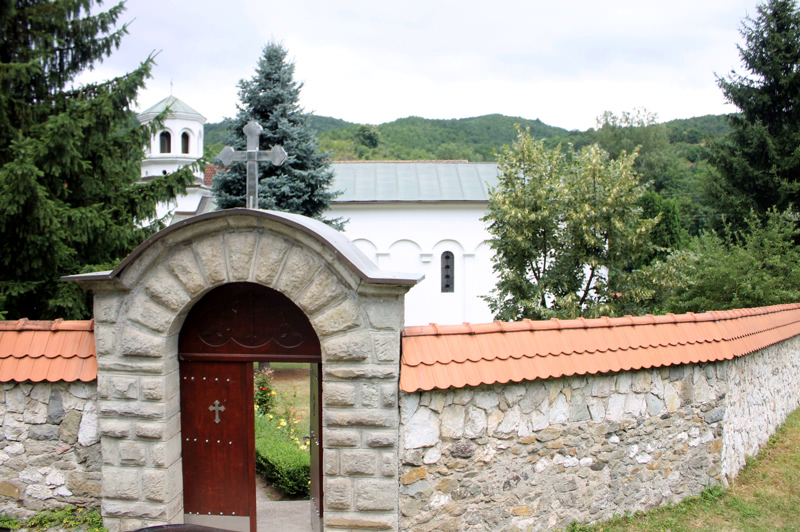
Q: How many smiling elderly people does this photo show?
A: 0